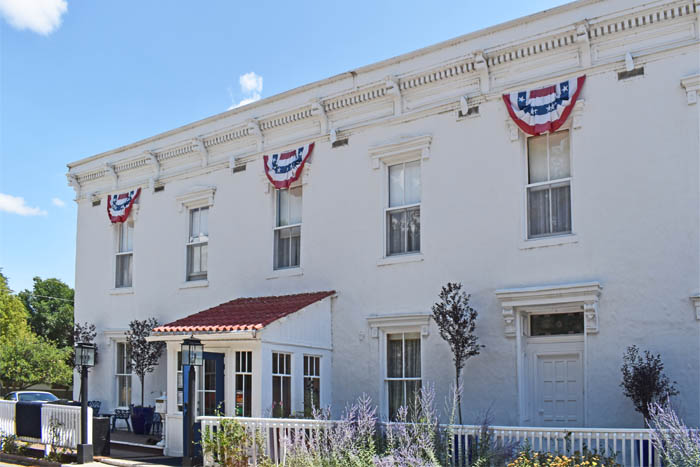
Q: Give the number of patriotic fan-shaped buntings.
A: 3